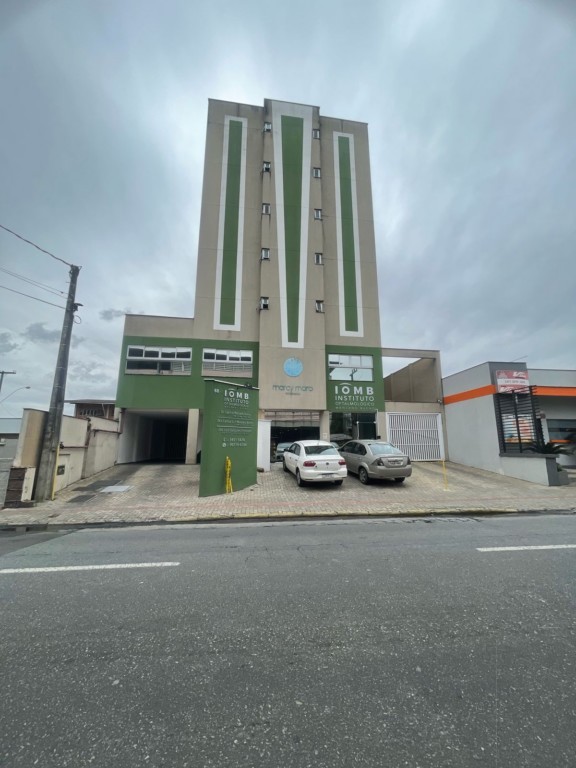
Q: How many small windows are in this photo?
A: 10